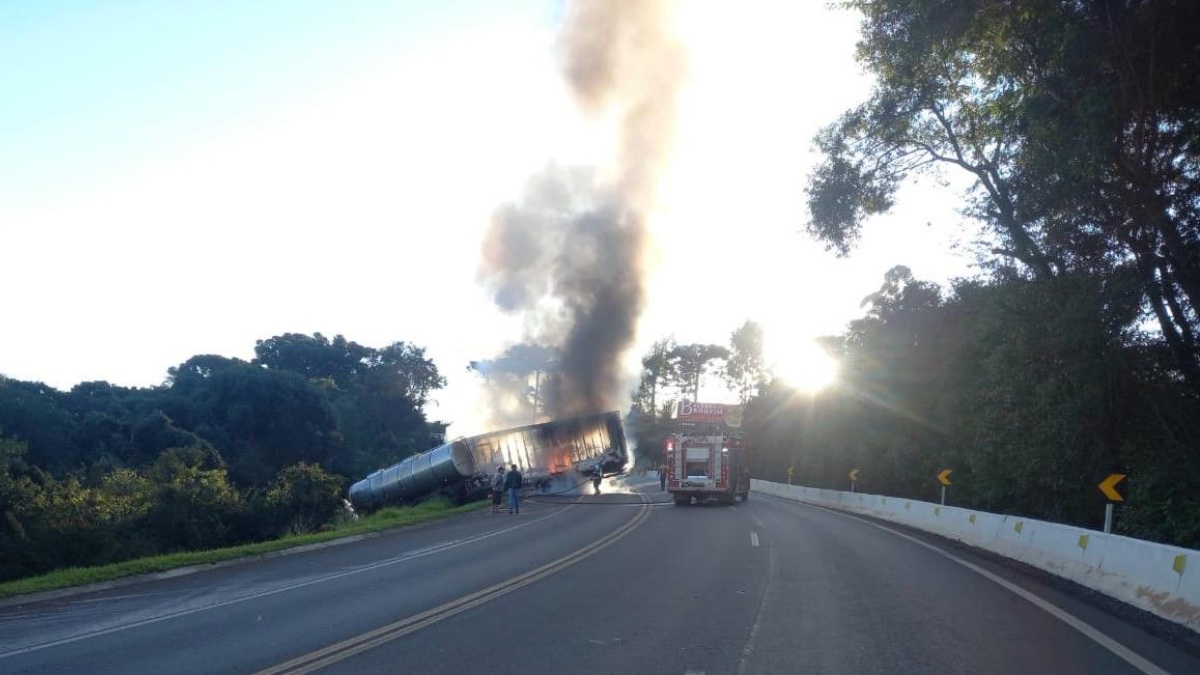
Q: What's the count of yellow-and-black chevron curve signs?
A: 4